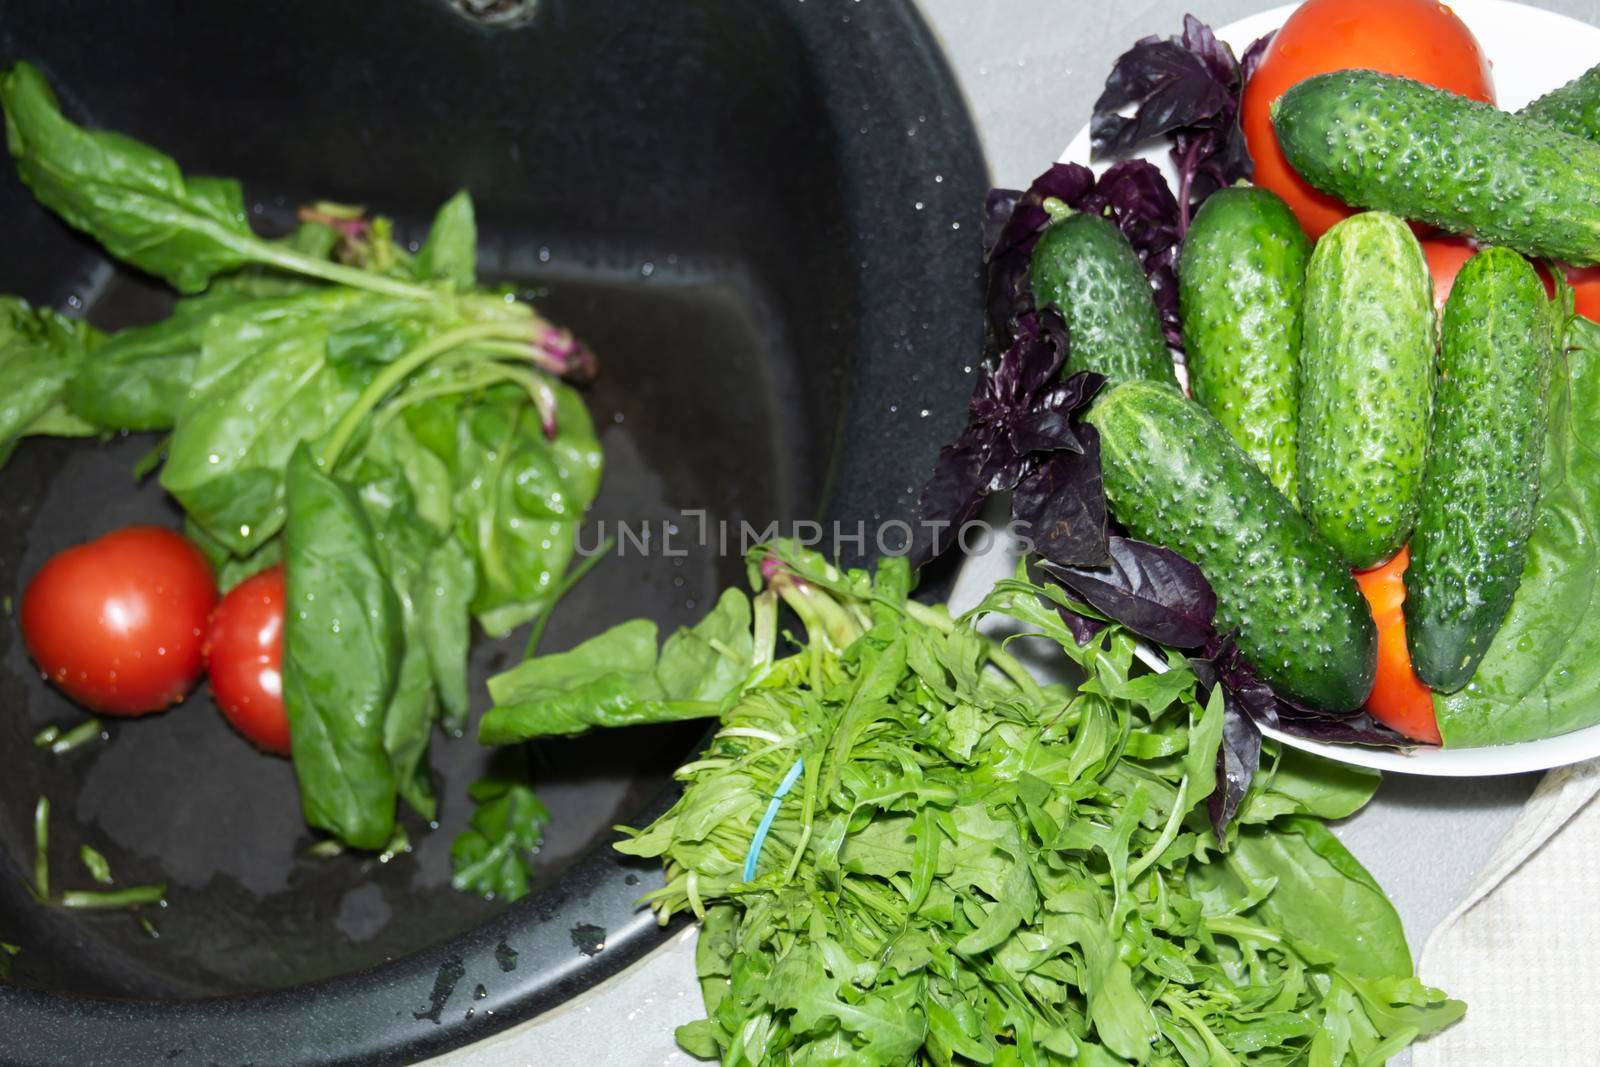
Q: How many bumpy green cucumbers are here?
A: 7